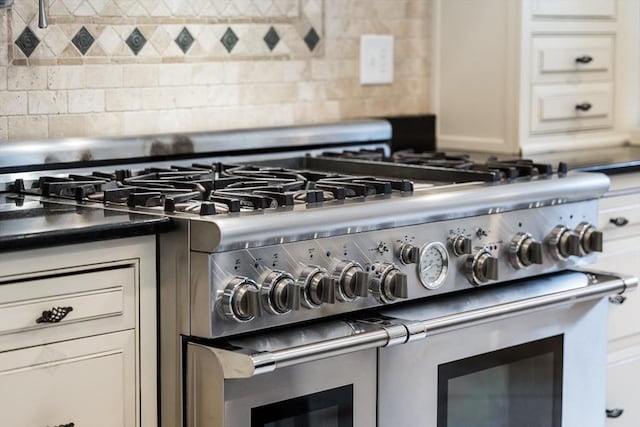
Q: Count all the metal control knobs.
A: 11